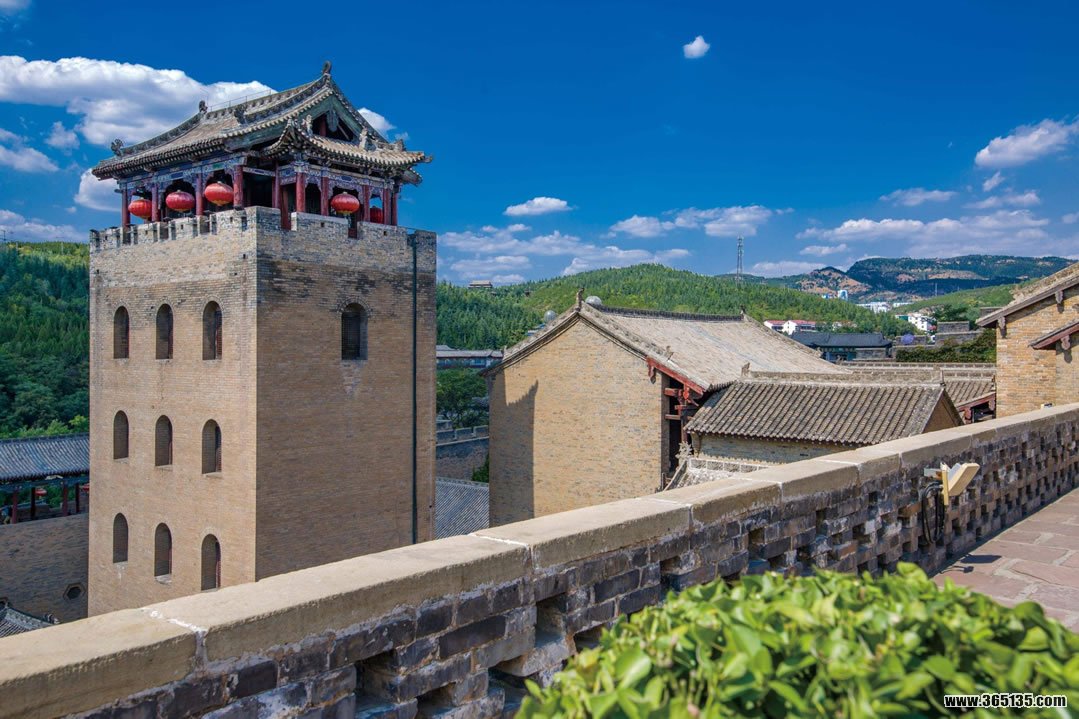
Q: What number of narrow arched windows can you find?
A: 10